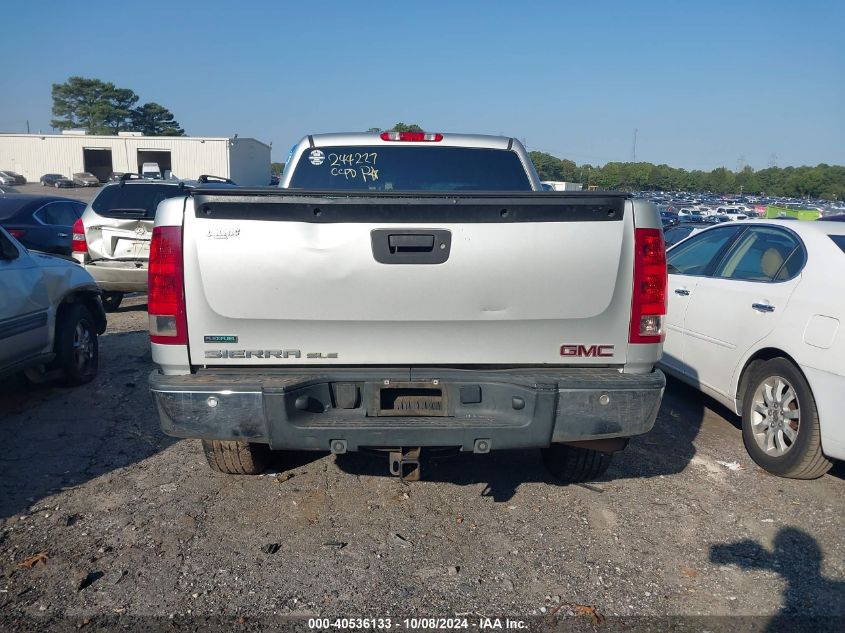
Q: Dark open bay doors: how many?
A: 2